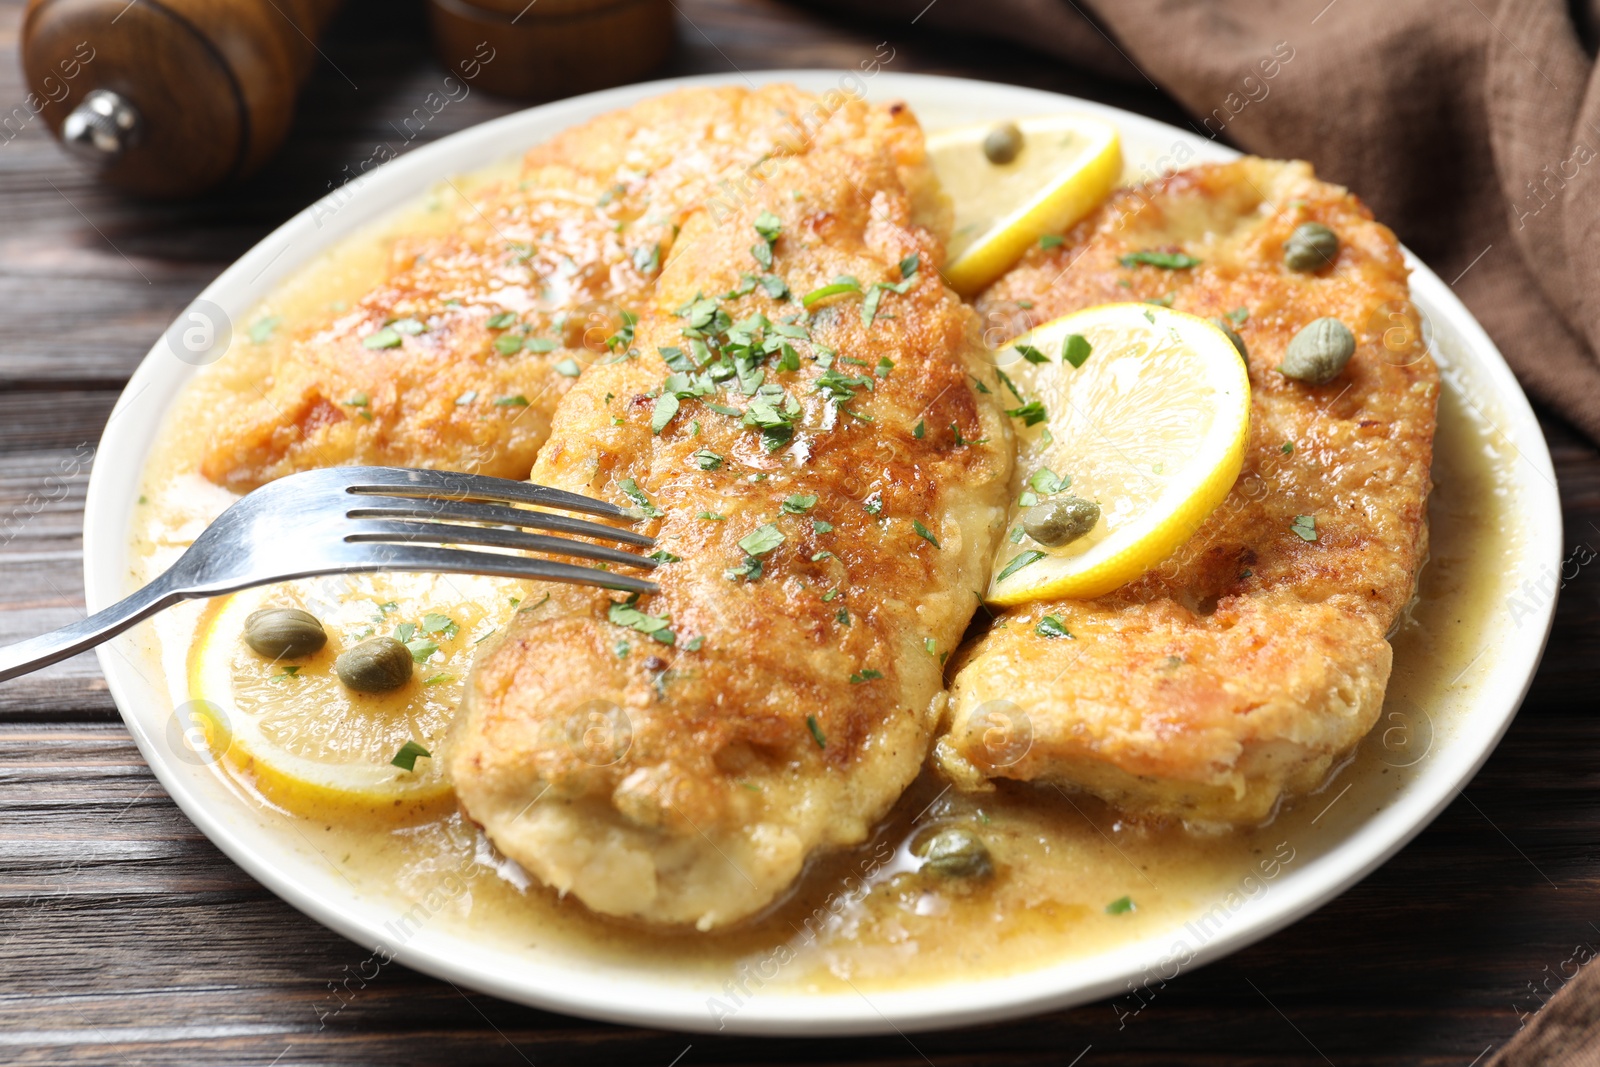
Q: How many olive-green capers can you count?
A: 8